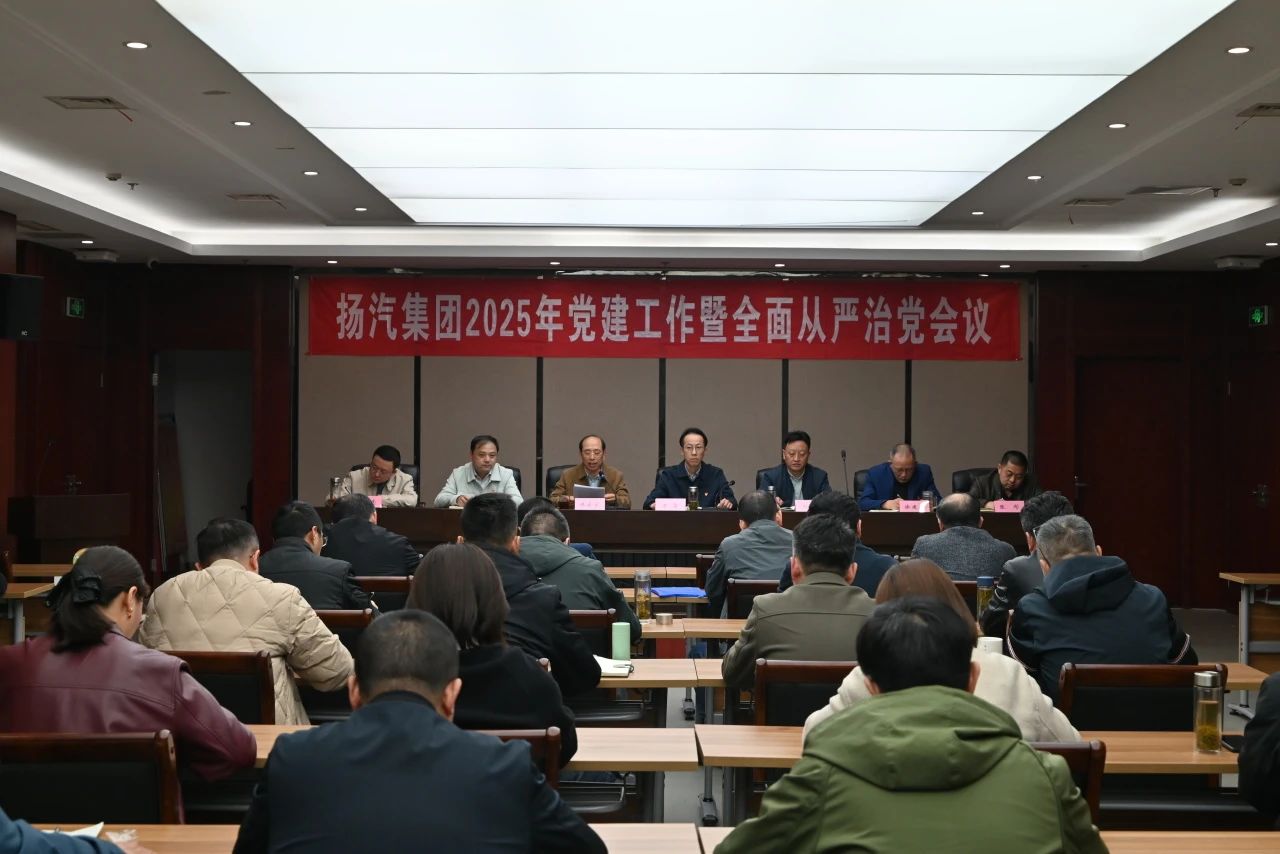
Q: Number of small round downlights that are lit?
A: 14